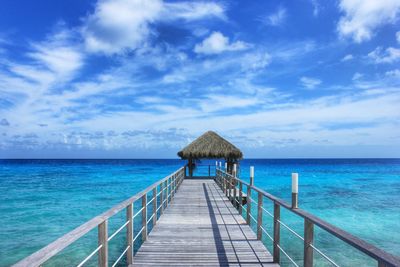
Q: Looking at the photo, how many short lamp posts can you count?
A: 6